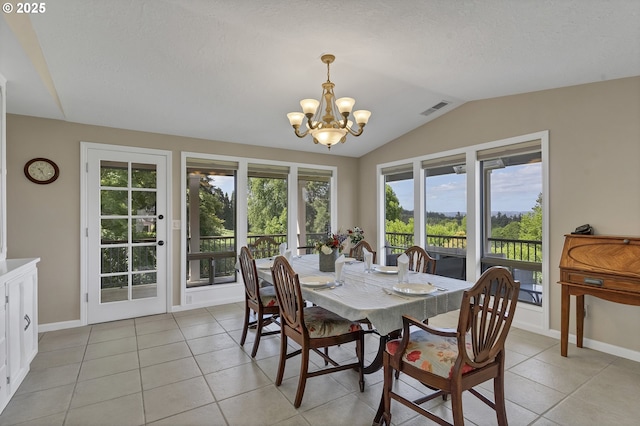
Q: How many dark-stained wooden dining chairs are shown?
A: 6